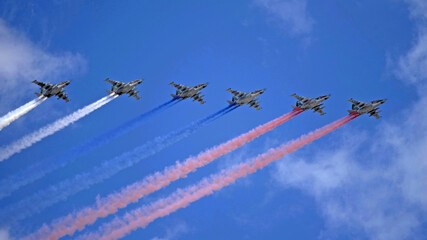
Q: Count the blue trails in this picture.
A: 2